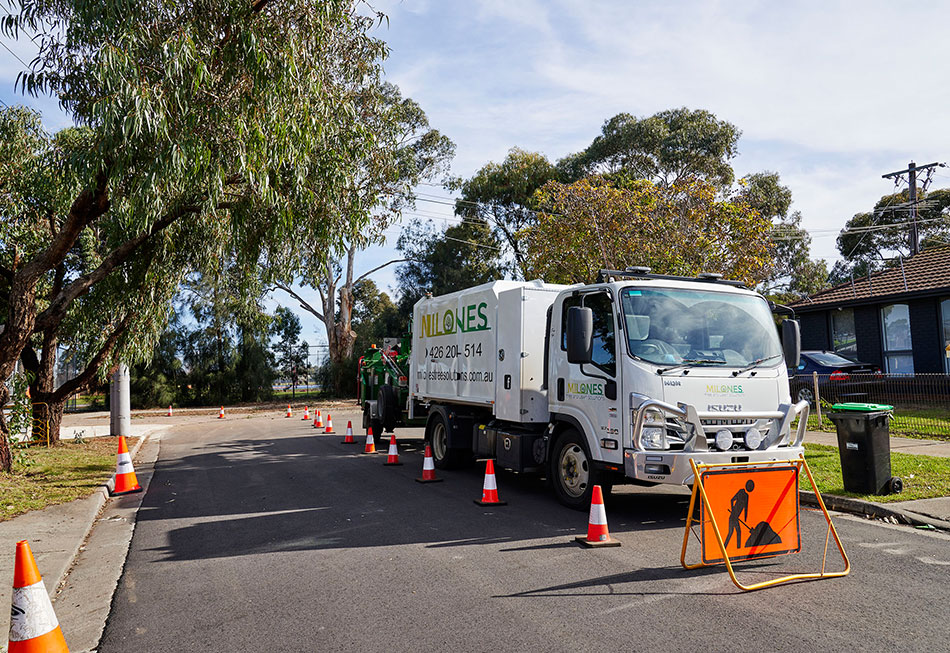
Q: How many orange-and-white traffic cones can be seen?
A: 15